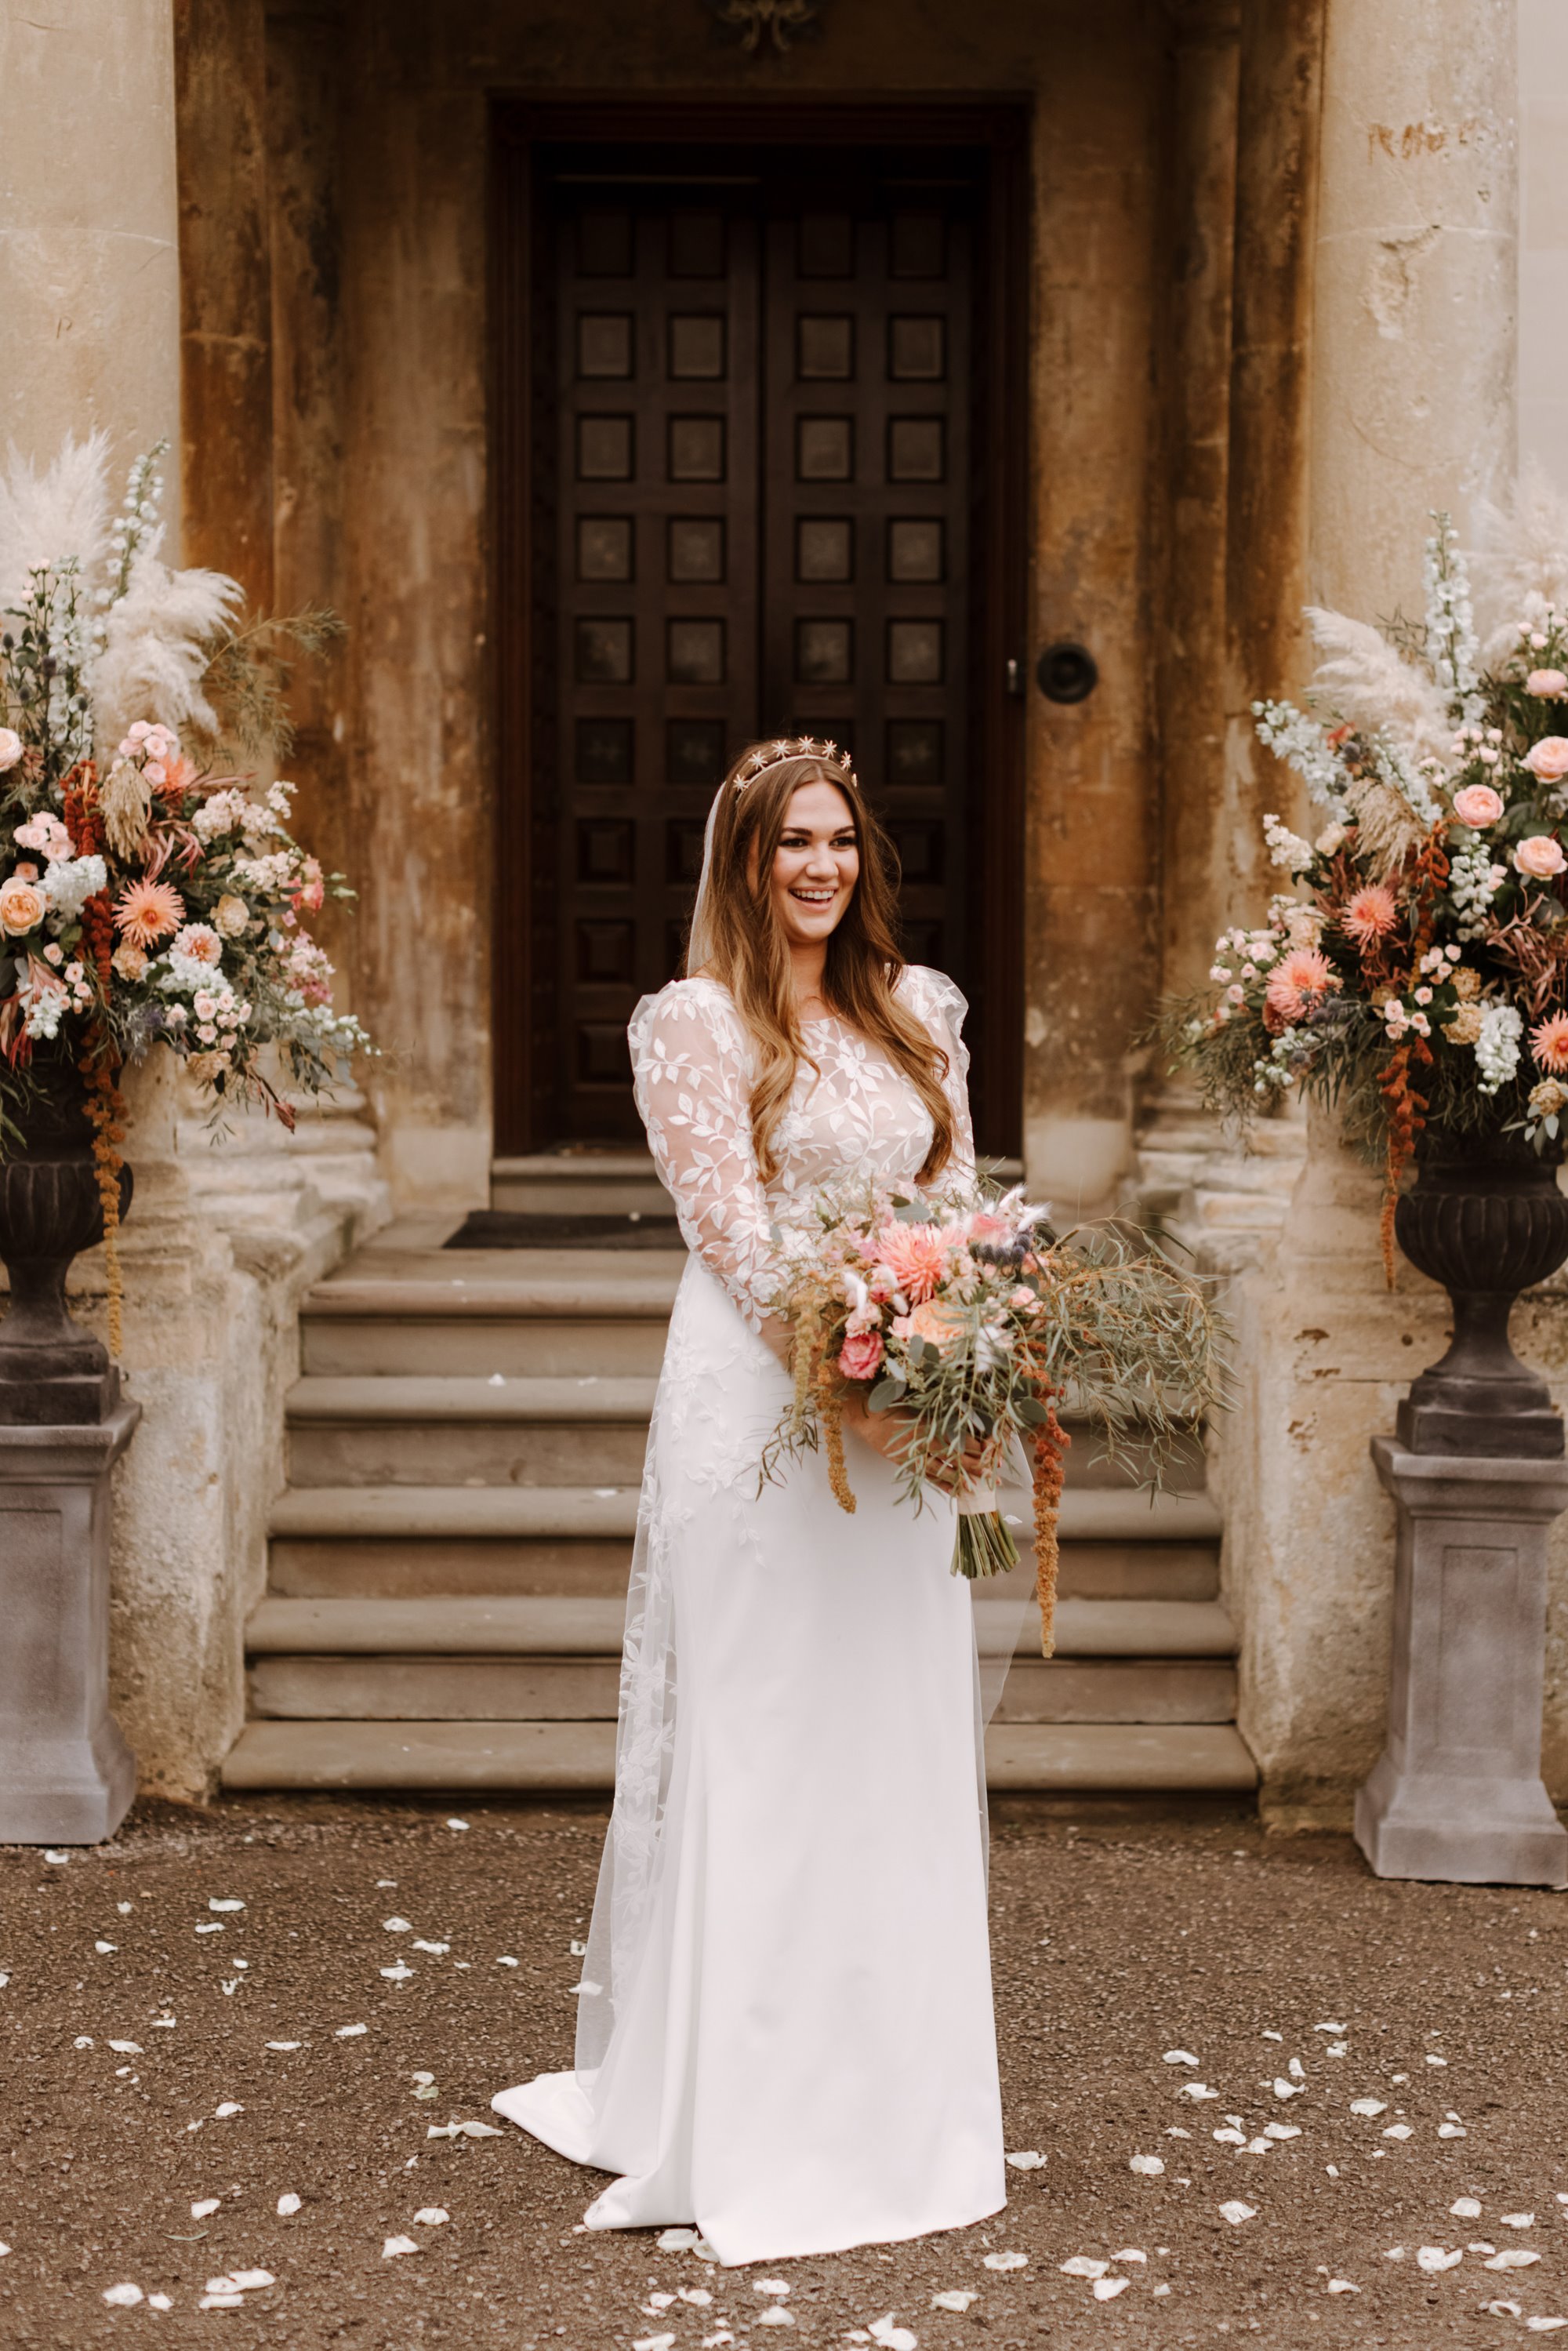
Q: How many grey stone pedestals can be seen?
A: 2